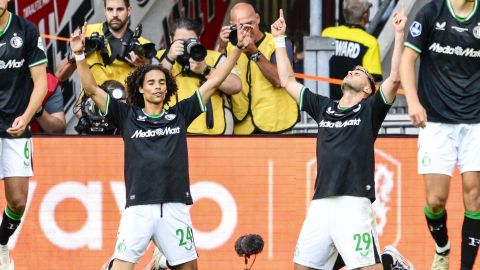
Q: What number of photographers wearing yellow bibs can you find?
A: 3